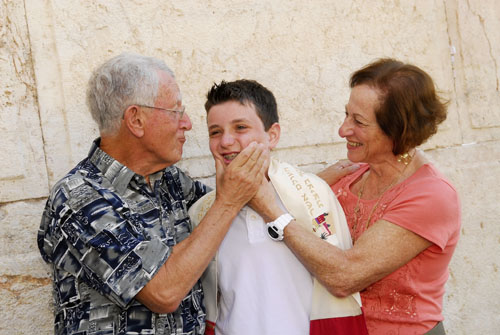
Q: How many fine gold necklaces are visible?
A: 1